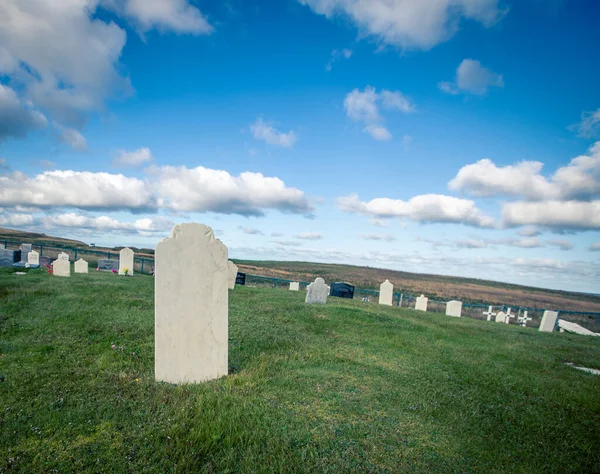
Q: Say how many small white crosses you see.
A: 3